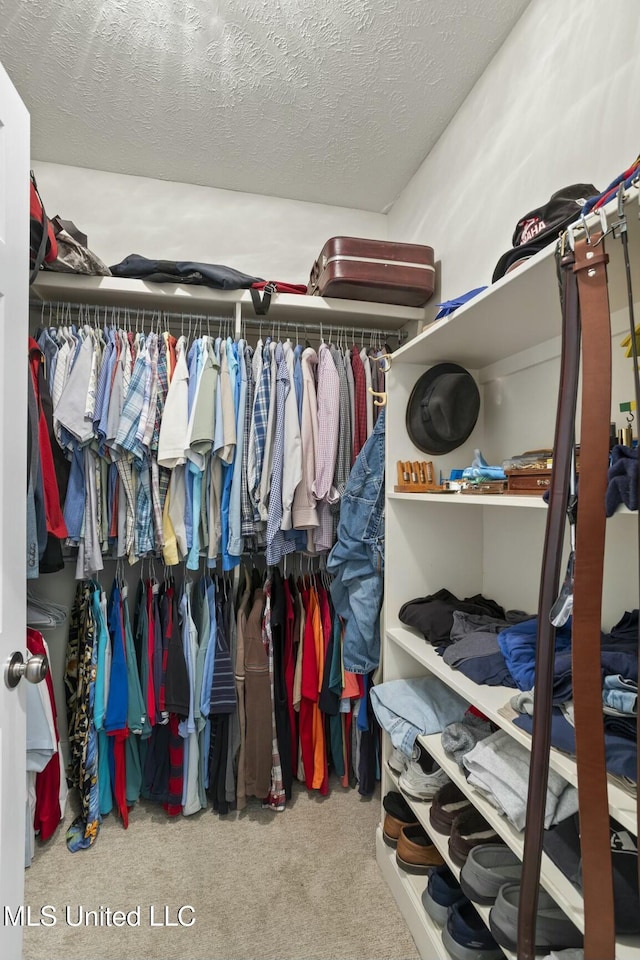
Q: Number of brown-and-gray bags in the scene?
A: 1